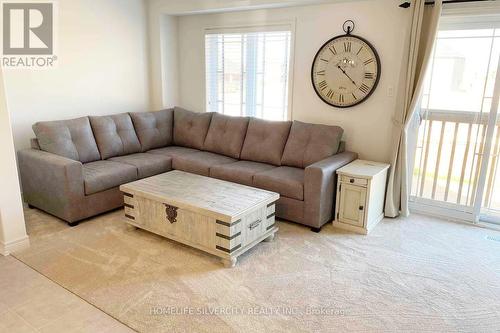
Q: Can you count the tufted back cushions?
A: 7